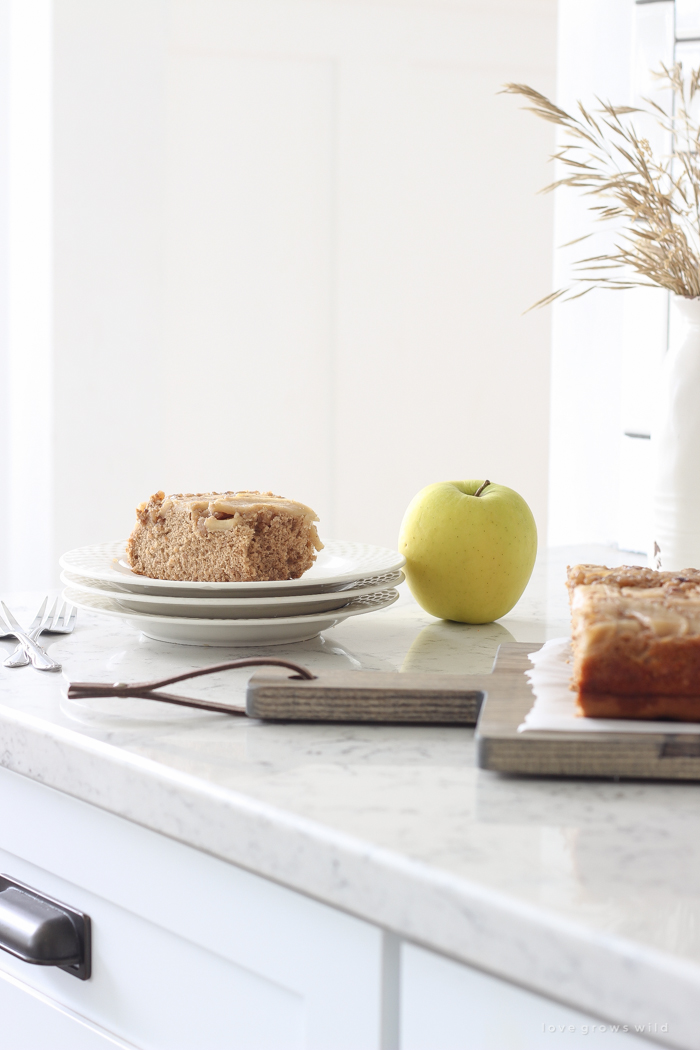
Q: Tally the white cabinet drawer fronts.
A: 2